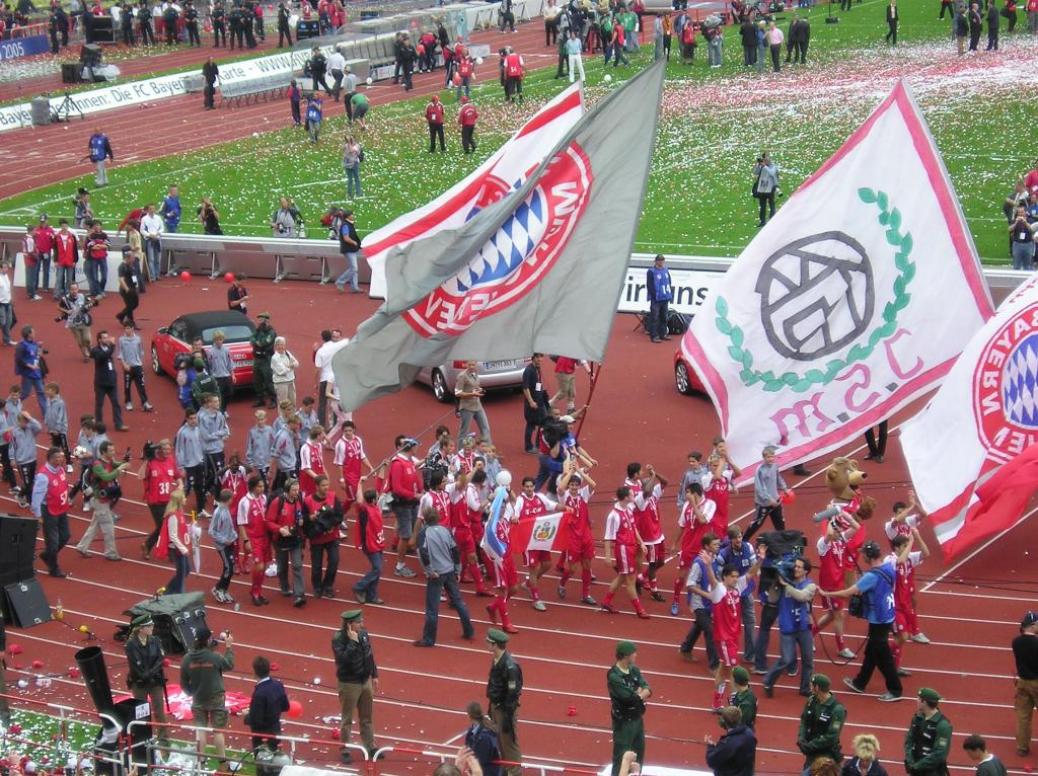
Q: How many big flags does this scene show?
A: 4